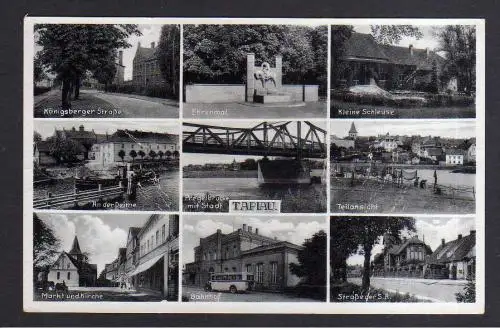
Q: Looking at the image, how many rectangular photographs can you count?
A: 9